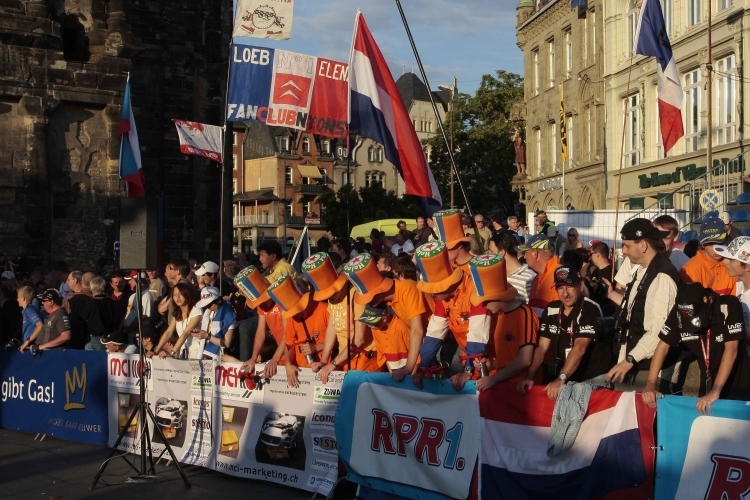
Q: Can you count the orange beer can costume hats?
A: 7